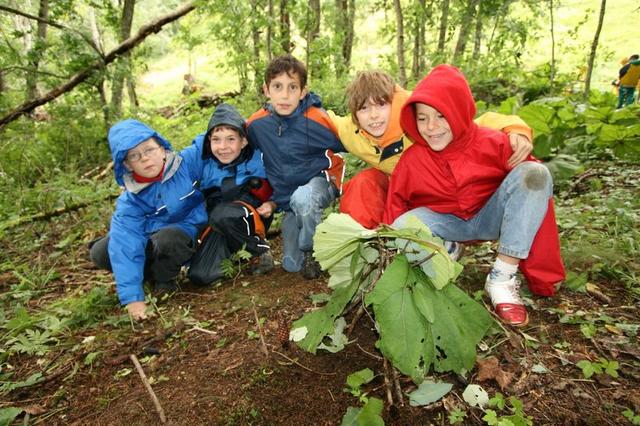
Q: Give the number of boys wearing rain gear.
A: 5